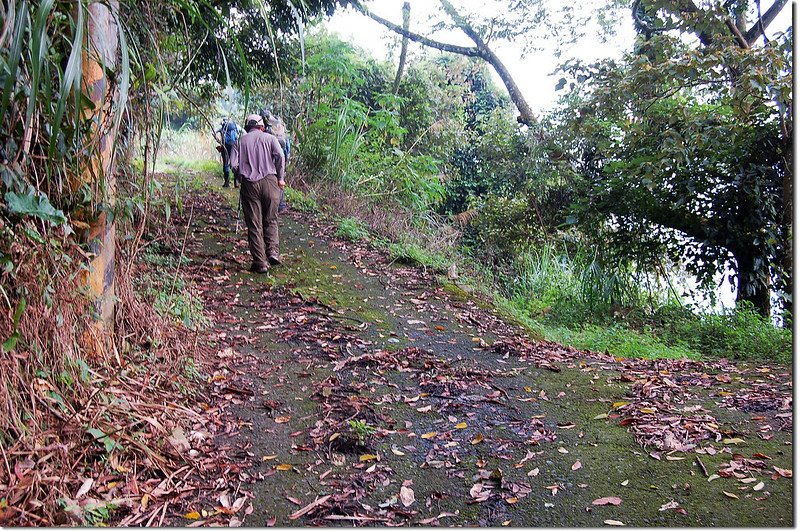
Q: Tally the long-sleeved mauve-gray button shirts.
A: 1